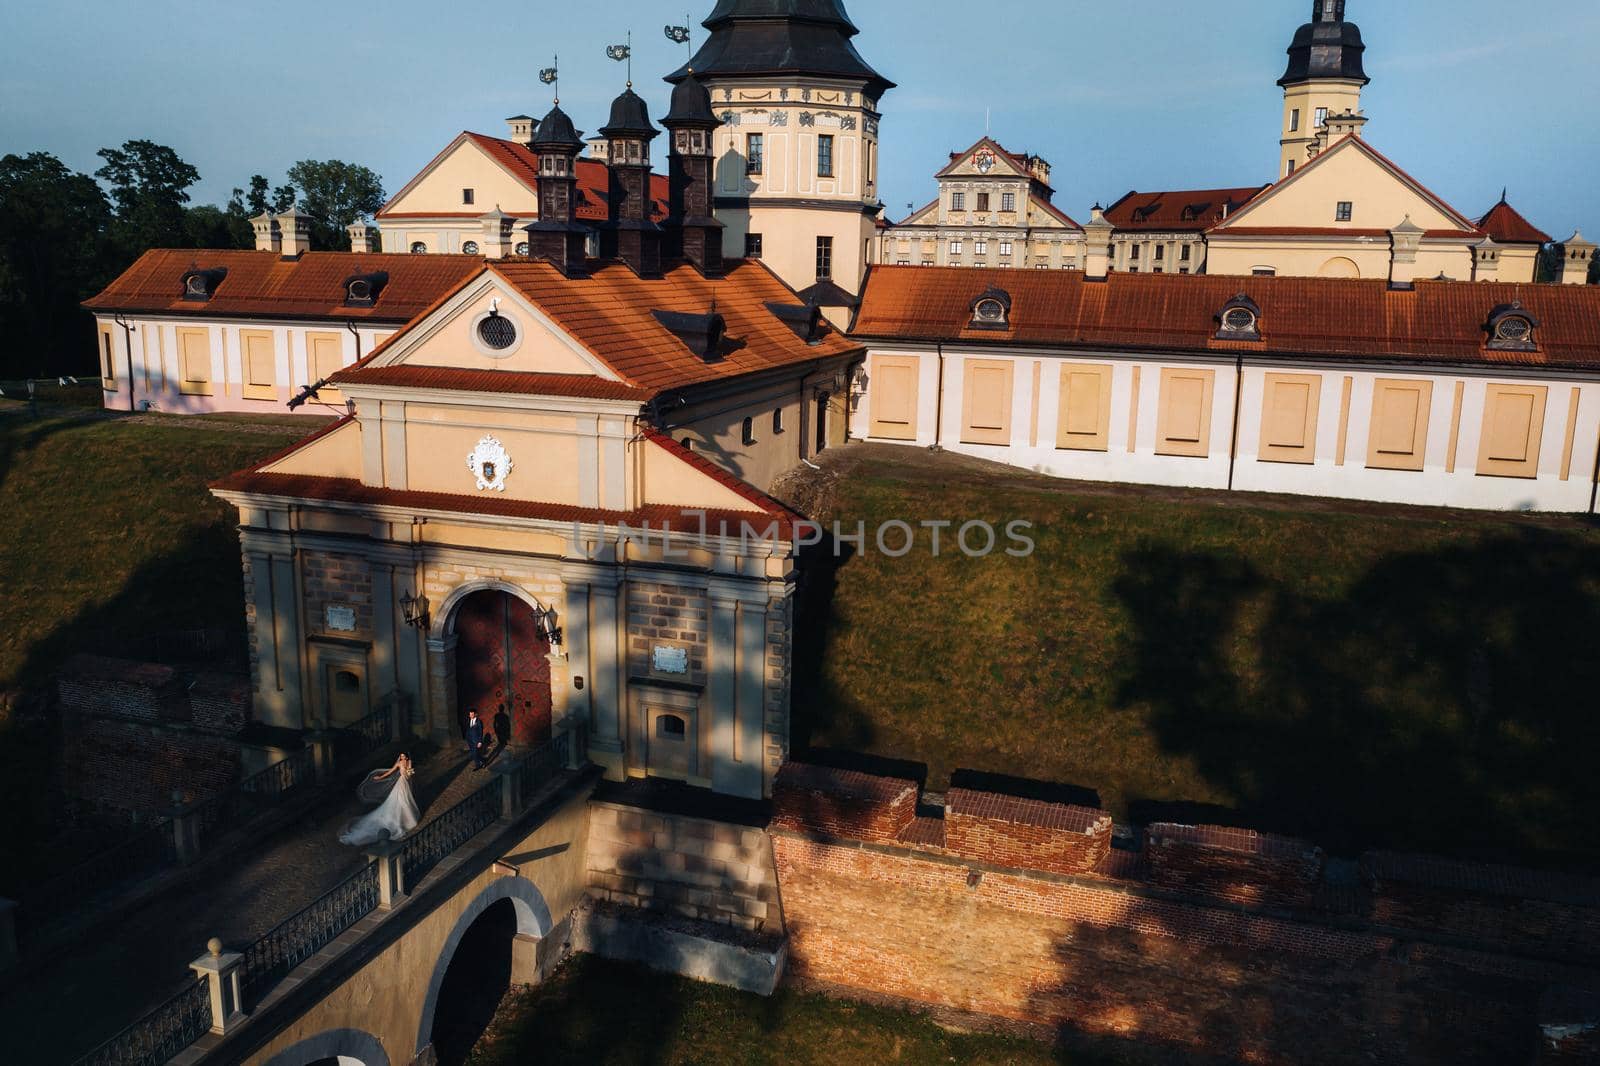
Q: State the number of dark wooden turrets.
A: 3